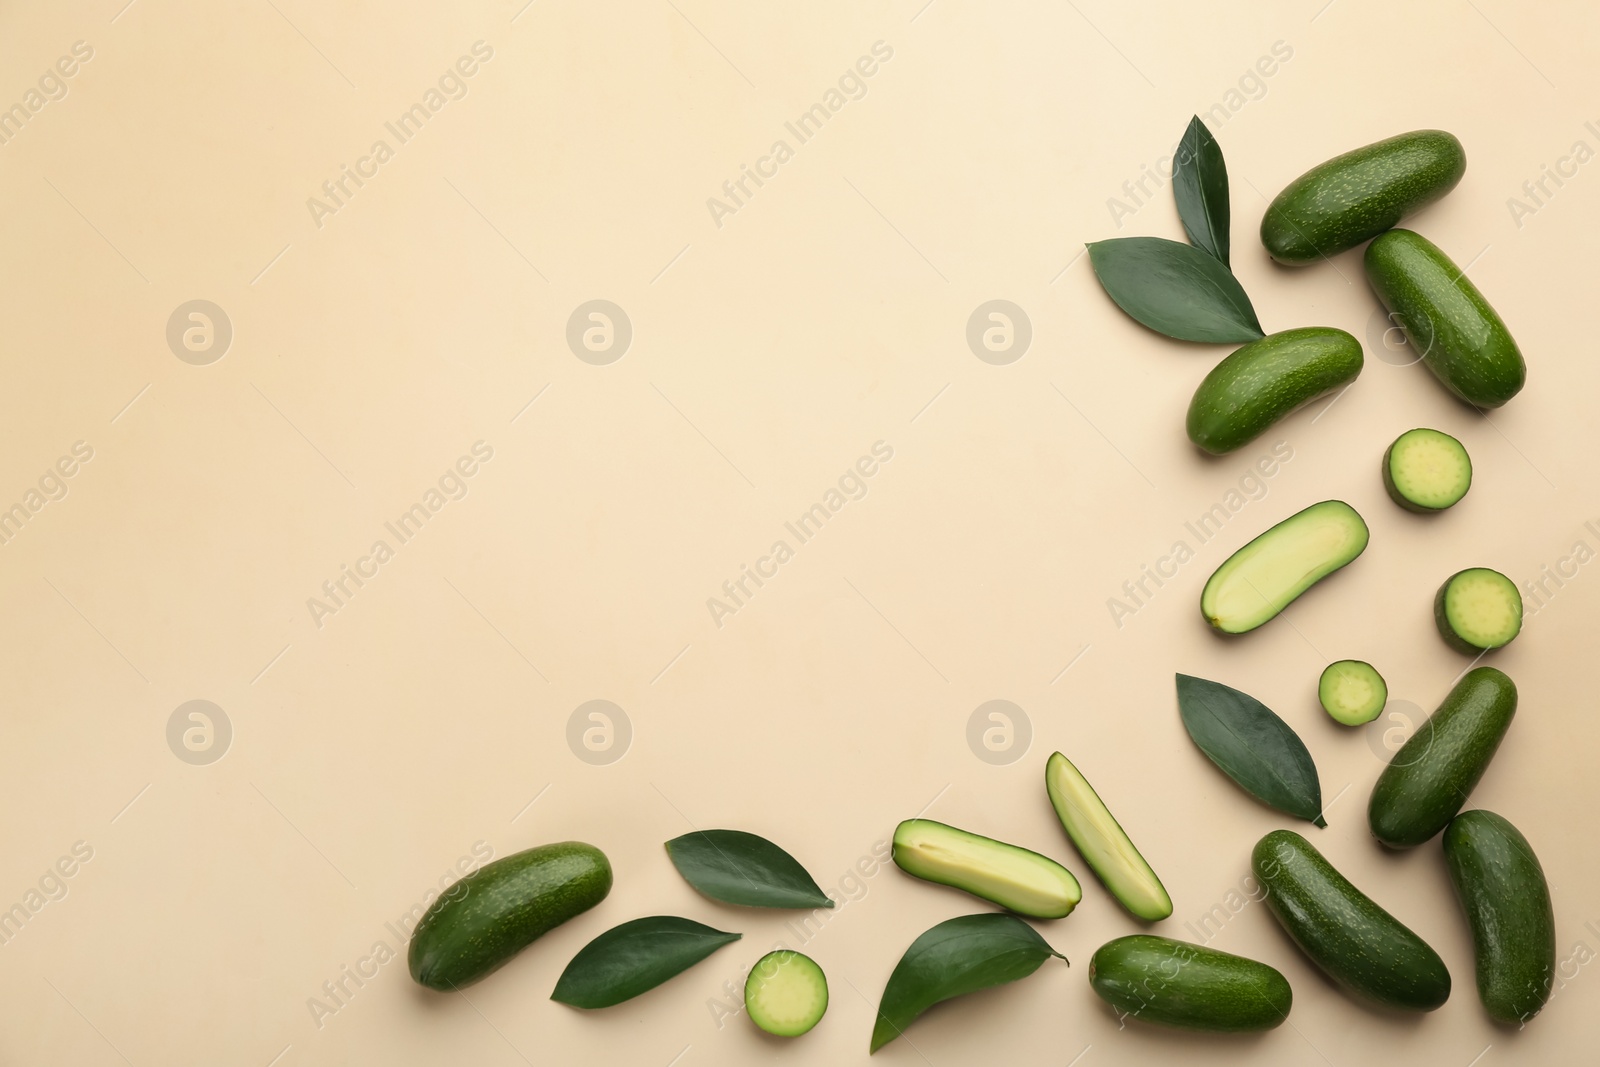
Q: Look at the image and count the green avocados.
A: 8